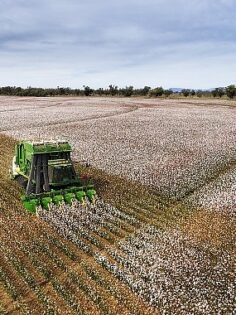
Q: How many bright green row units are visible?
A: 6